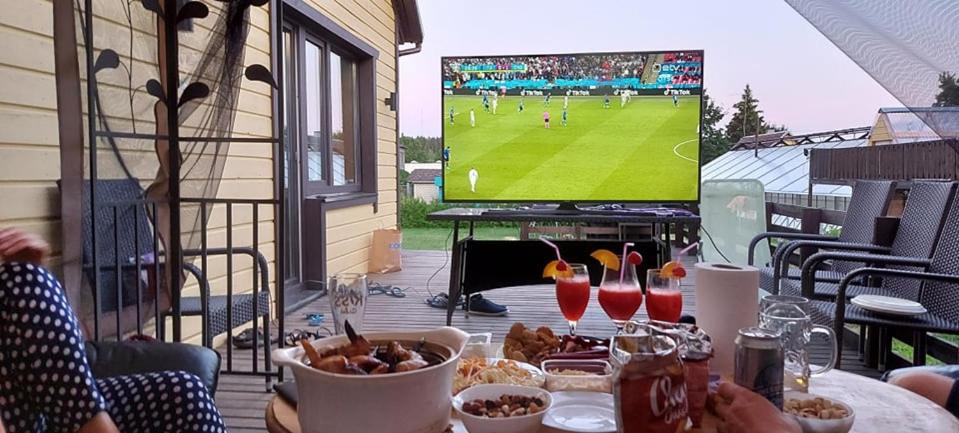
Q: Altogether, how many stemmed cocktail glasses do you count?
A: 3